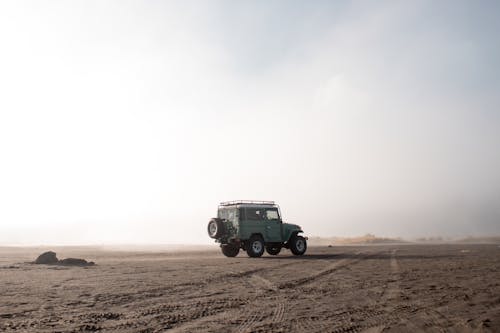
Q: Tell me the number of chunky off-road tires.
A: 5